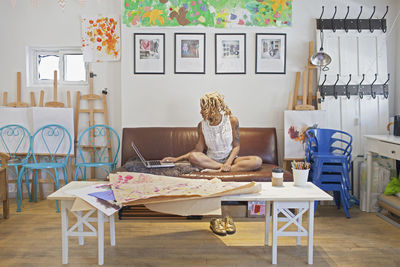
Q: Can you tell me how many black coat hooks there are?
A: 12